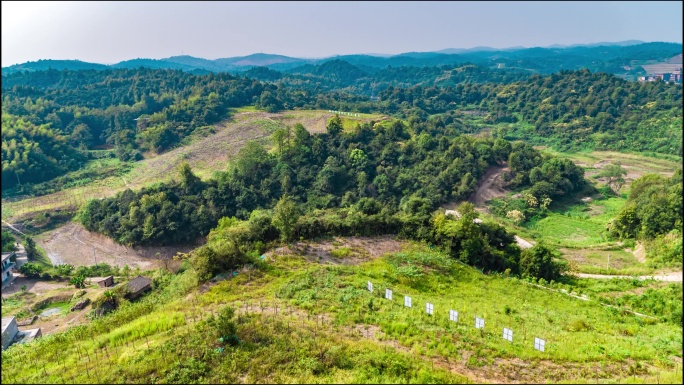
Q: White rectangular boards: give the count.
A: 8